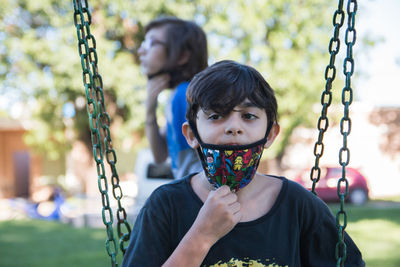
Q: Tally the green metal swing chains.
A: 4